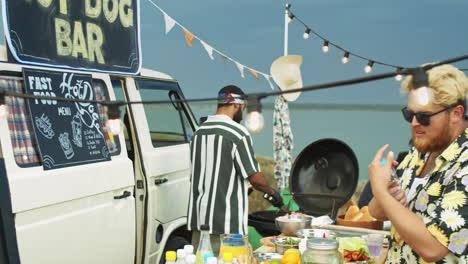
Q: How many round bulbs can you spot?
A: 10